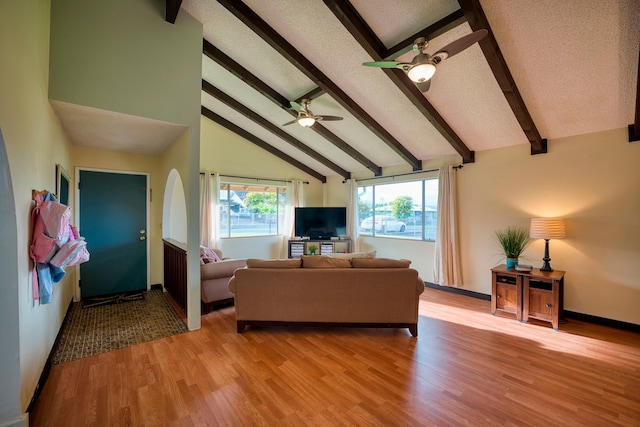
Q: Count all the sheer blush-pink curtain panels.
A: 4